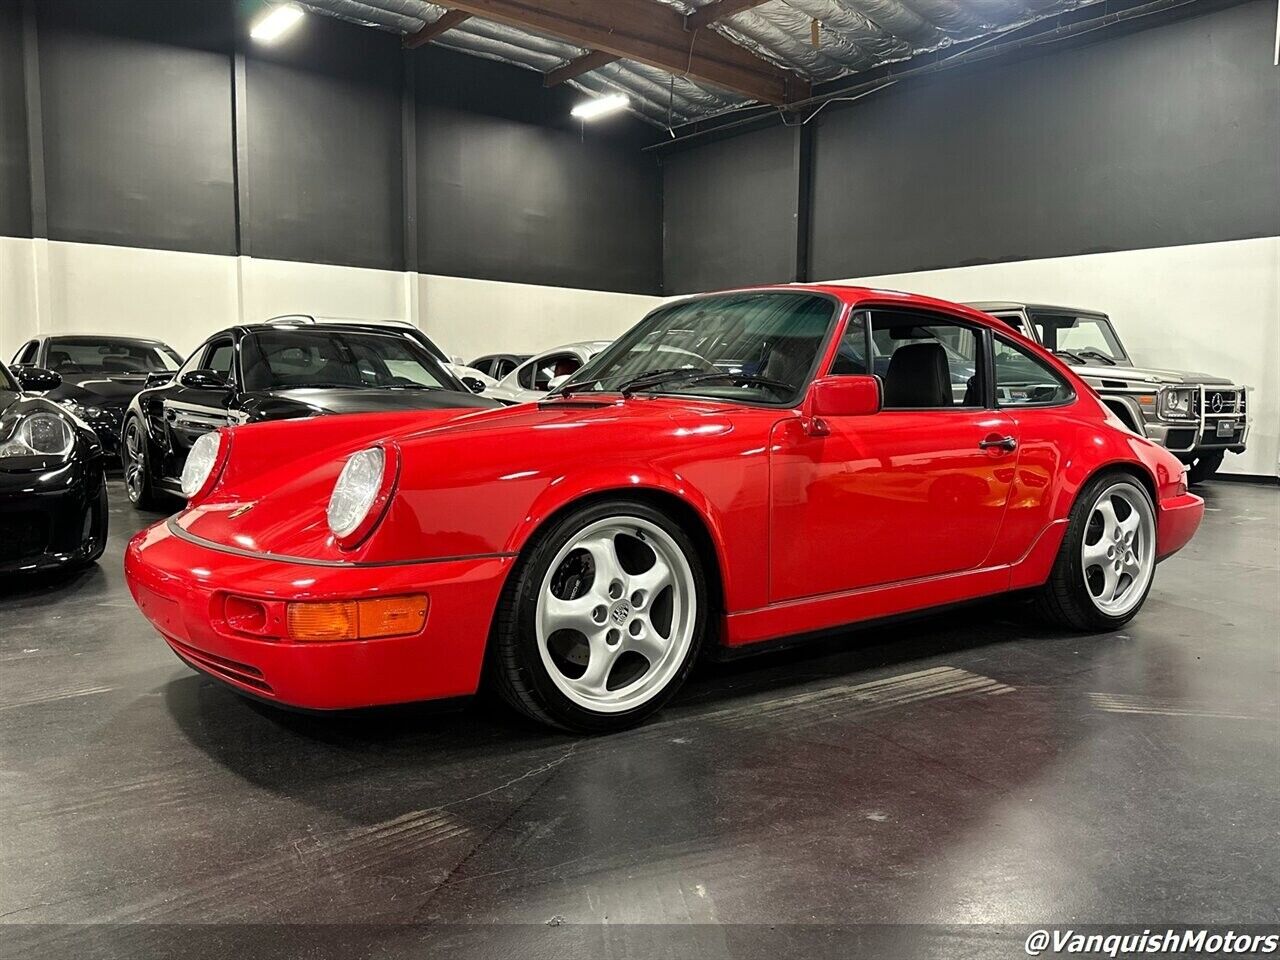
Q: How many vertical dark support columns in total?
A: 4